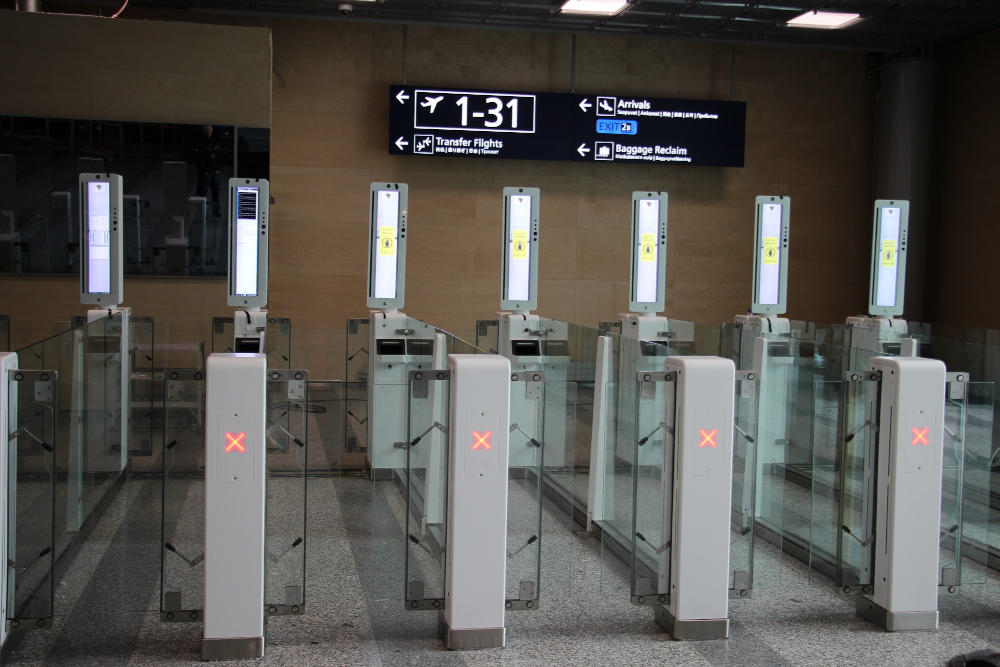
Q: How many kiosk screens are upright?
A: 7